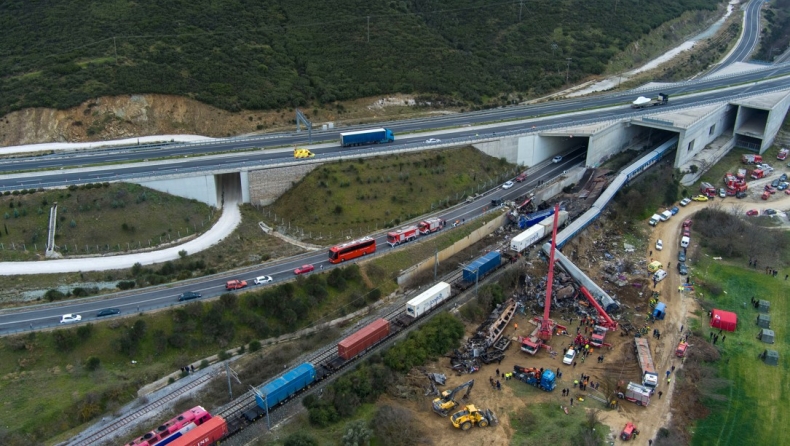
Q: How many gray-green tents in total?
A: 4